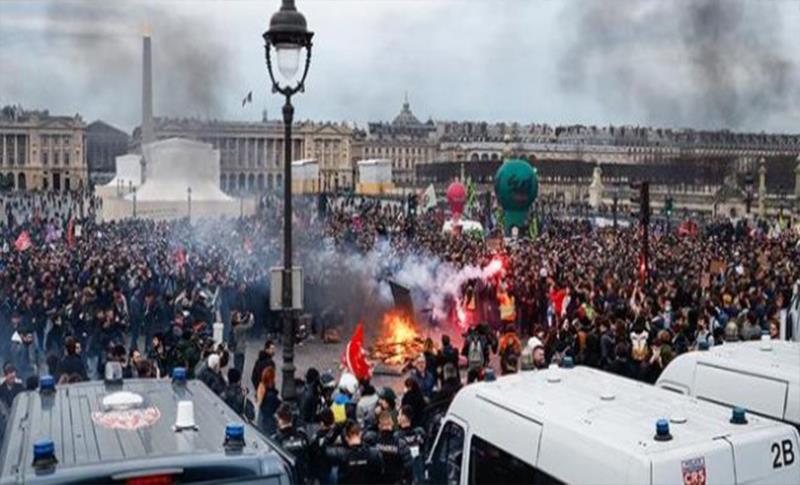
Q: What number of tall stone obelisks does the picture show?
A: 1